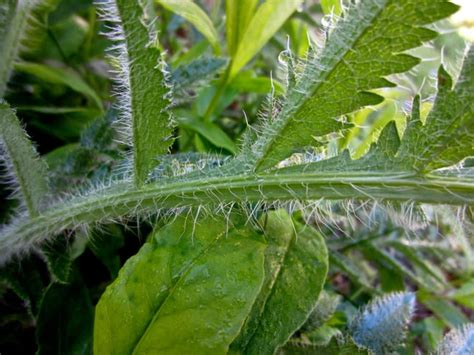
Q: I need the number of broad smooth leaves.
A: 2